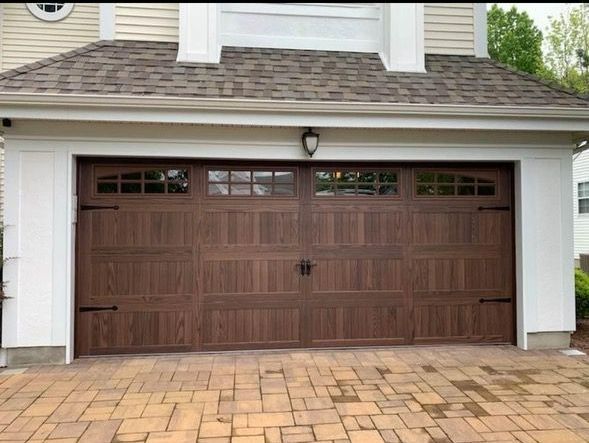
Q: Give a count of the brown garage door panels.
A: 12